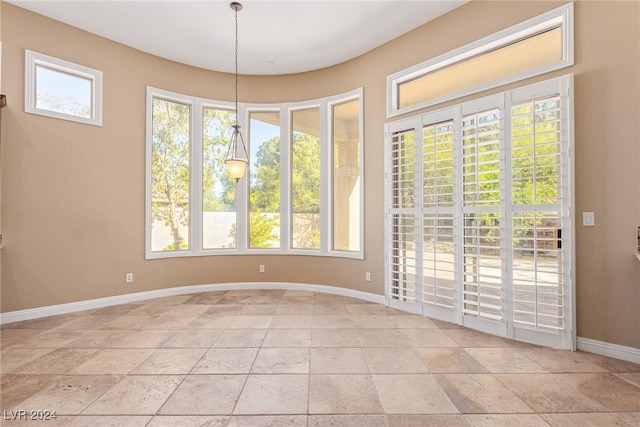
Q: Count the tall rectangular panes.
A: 5